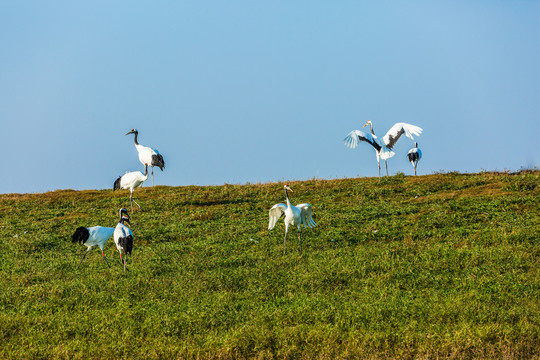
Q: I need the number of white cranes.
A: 7